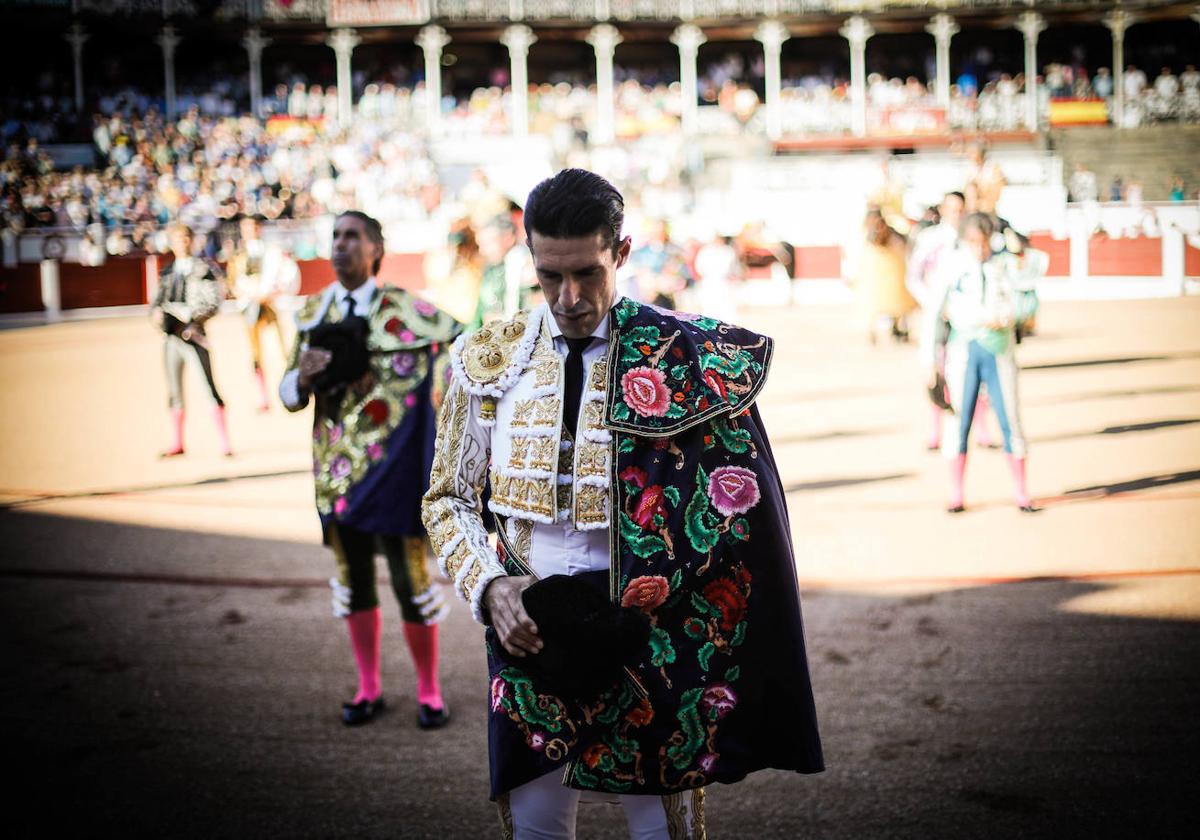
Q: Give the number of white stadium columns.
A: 13